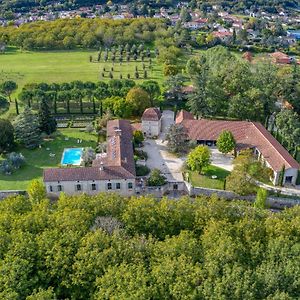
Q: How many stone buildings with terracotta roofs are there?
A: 3